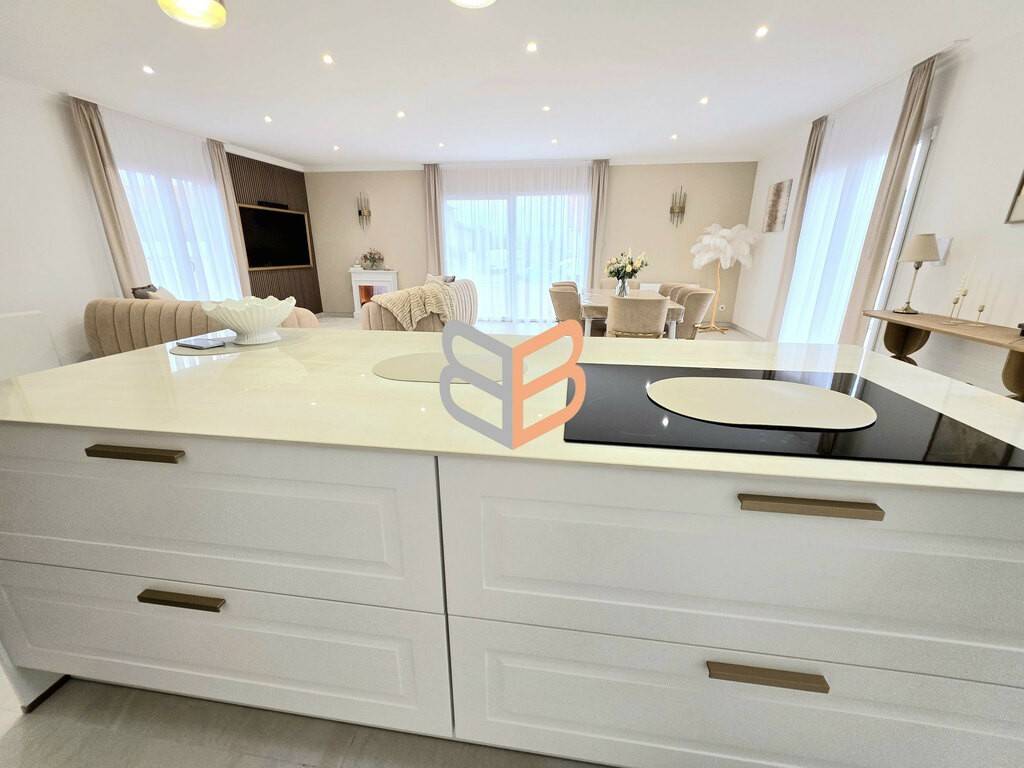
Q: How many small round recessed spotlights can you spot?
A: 12